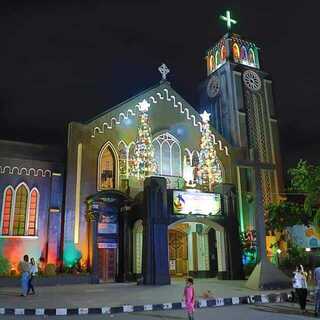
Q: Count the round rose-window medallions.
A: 2